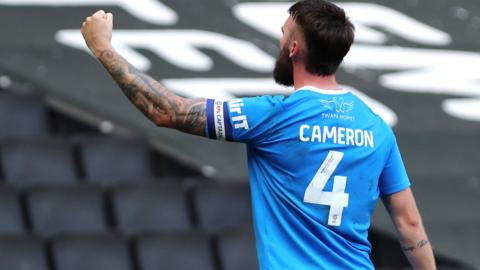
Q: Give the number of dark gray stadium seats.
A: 11